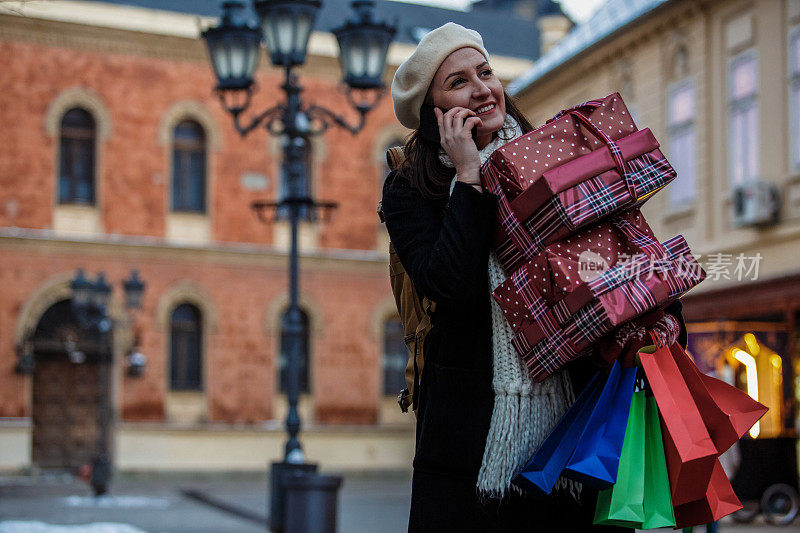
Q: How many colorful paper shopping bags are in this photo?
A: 7